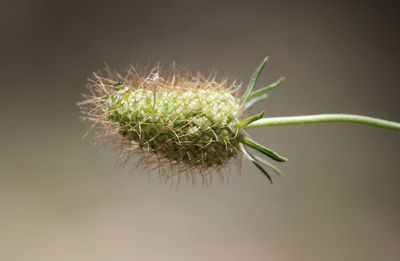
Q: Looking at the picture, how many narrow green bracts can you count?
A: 7